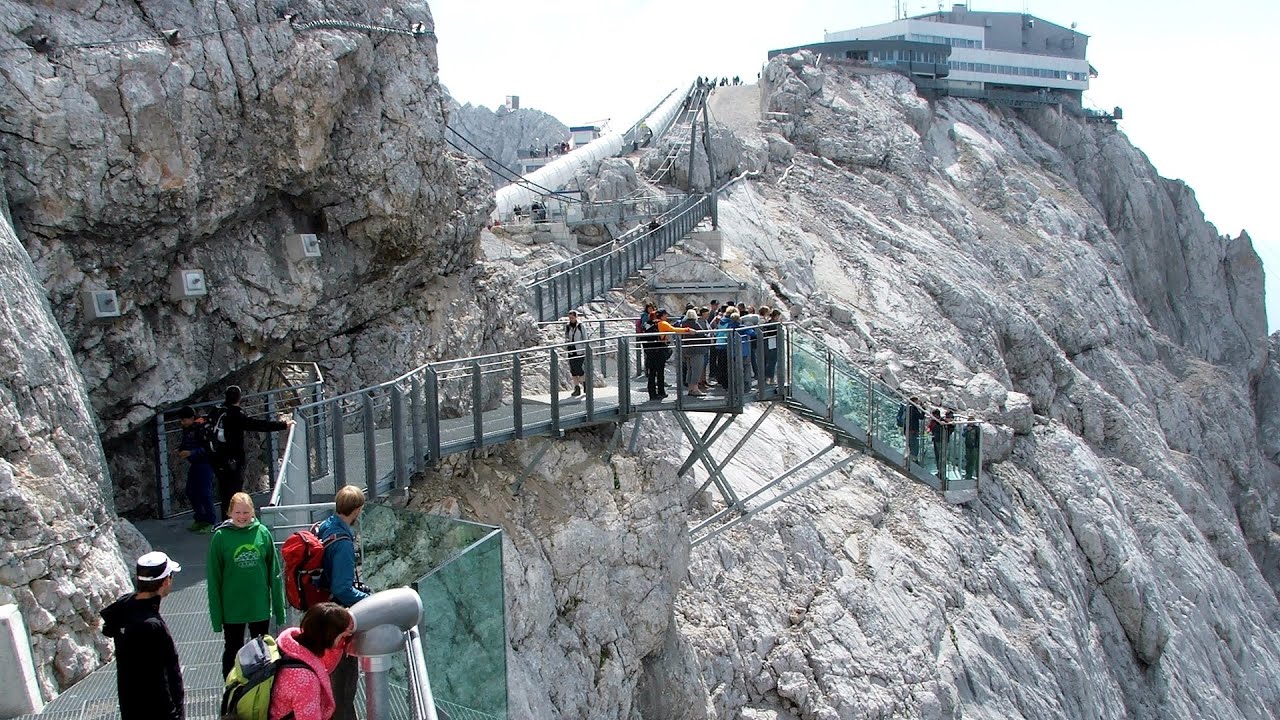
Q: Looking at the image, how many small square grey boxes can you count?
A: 3